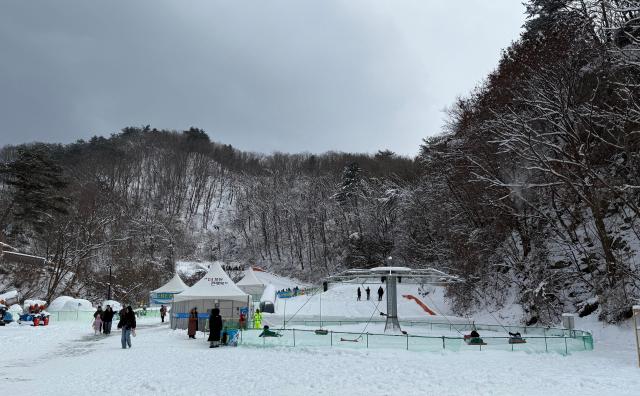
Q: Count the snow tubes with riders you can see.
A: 3